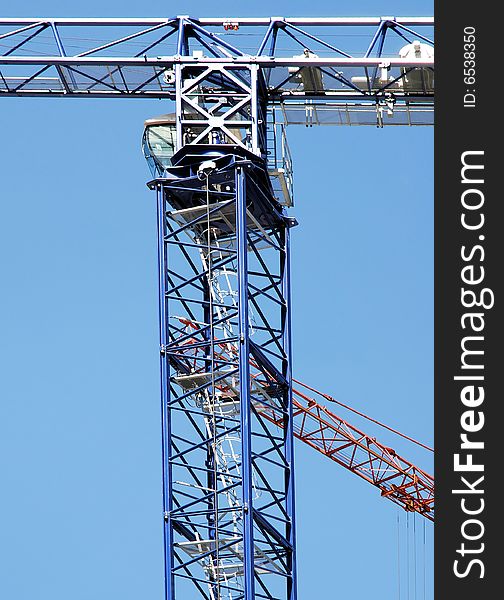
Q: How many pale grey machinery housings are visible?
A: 2